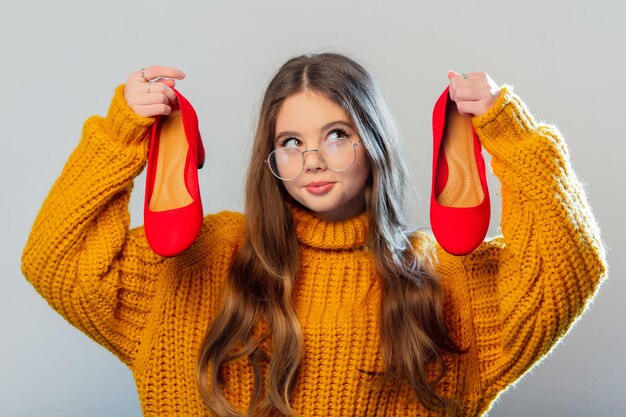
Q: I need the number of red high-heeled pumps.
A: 2